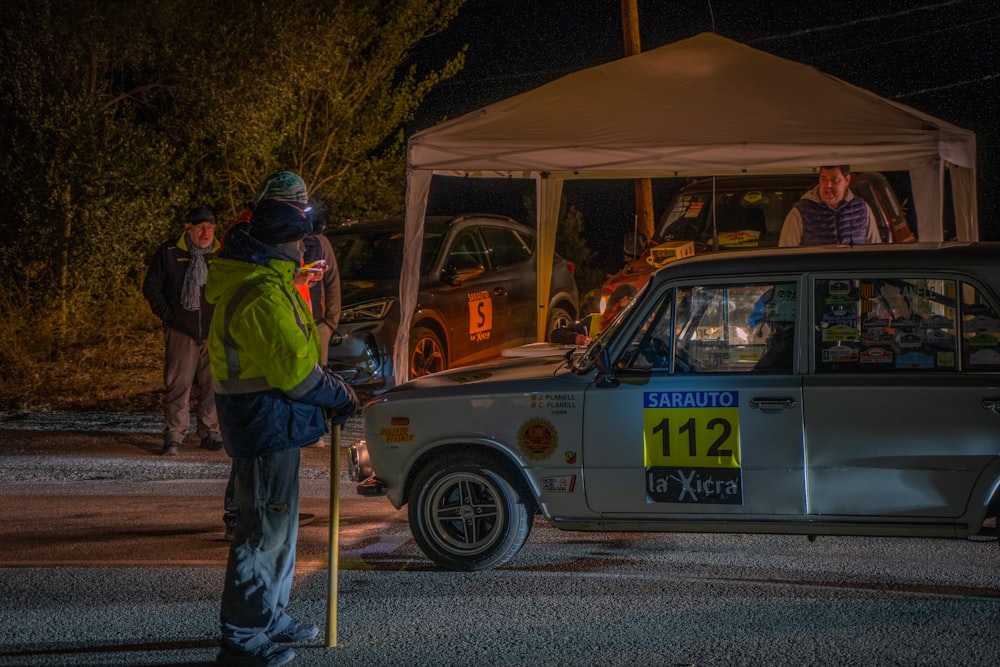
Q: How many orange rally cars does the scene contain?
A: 1